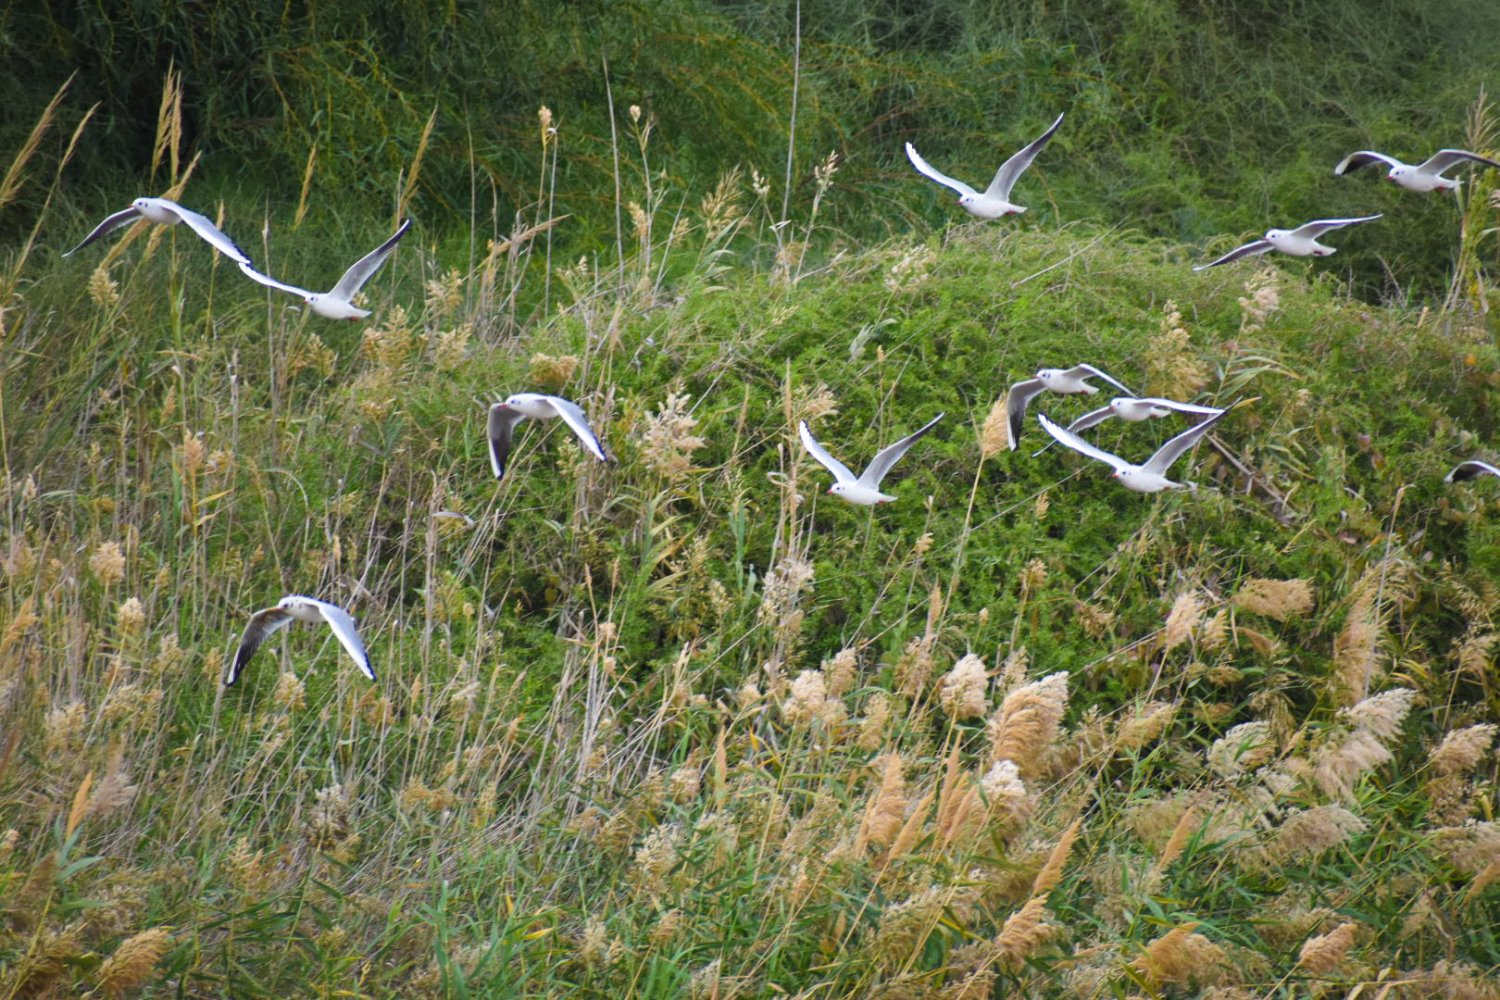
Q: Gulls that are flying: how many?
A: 12